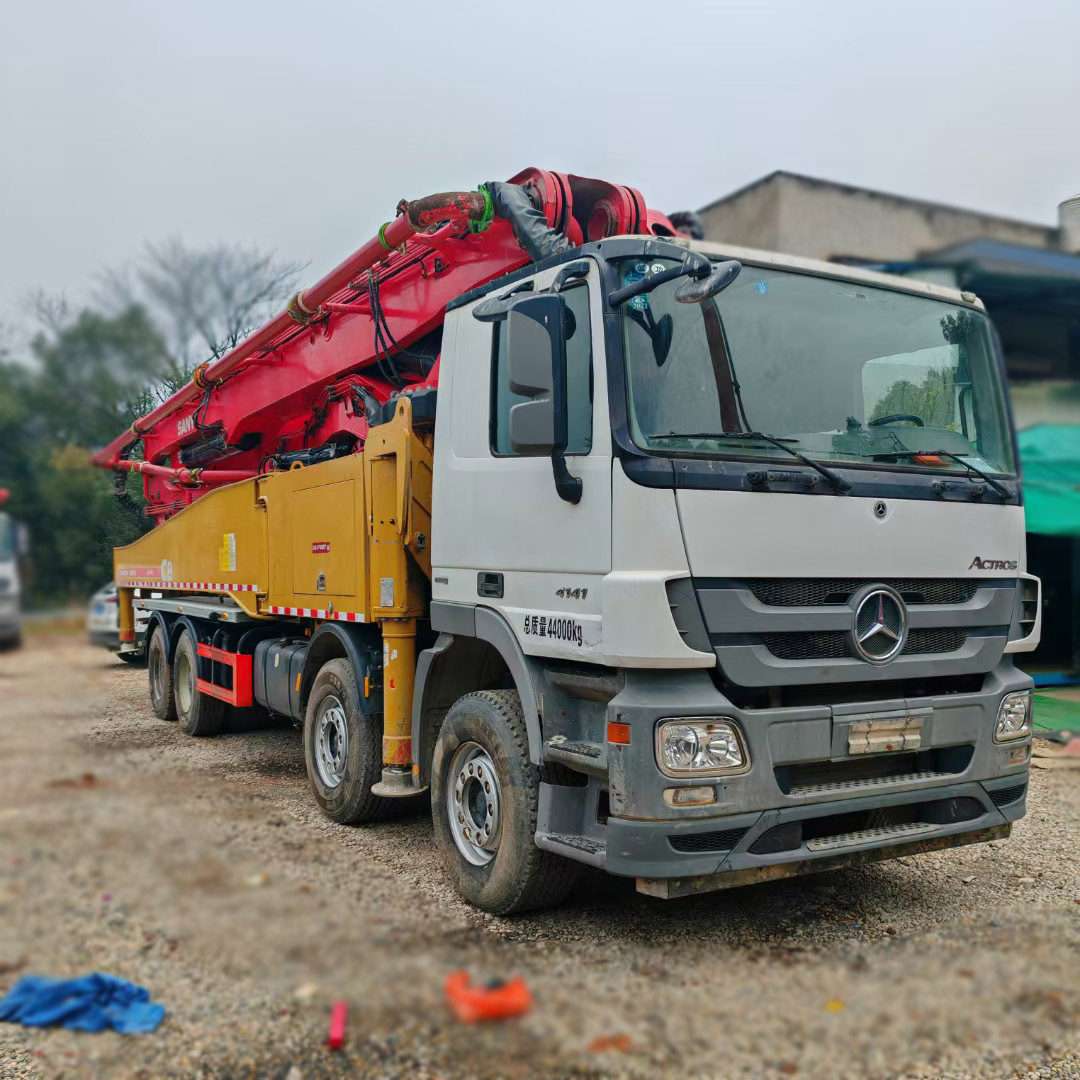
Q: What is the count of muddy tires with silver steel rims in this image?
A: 4